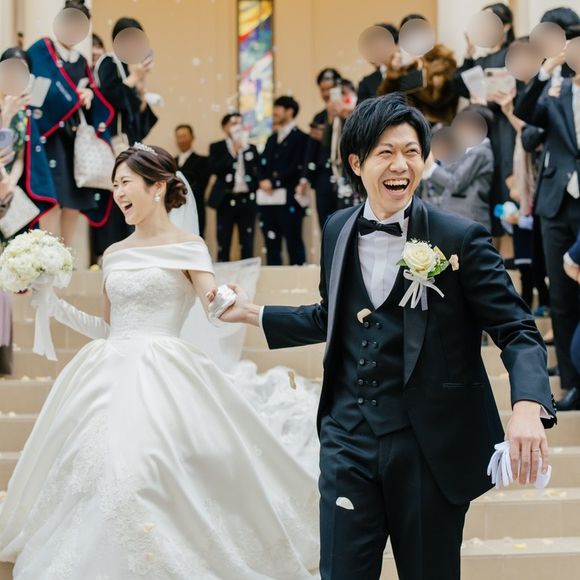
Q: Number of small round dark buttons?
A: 10